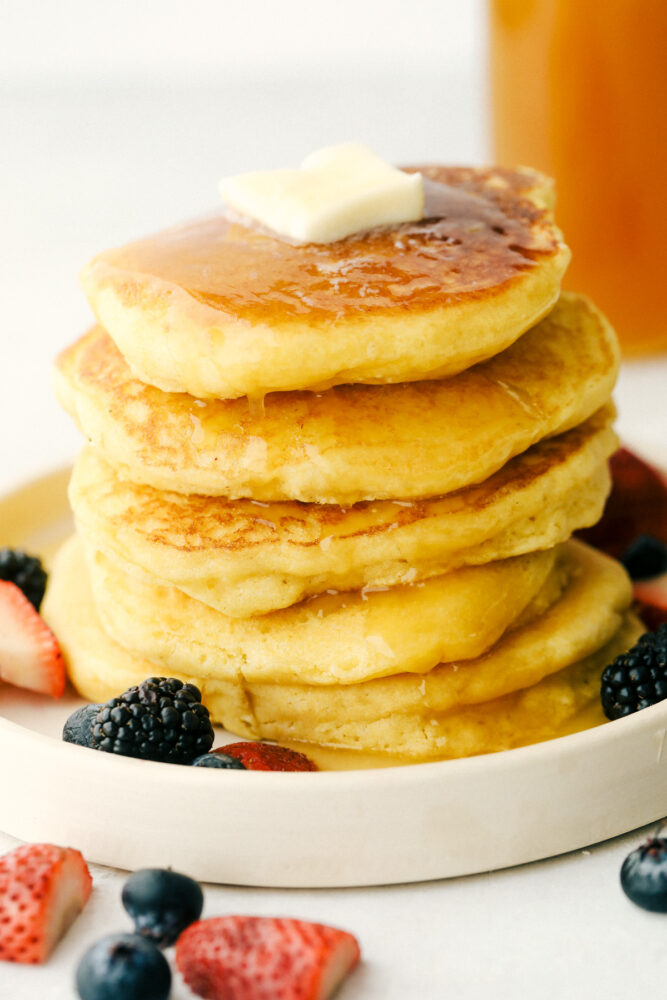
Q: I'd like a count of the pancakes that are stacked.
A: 6